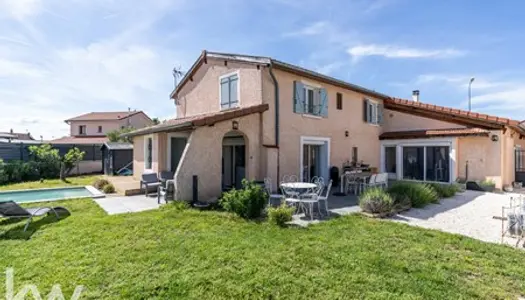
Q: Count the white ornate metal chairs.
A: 6